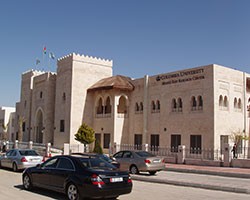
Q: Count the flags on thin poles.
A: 3